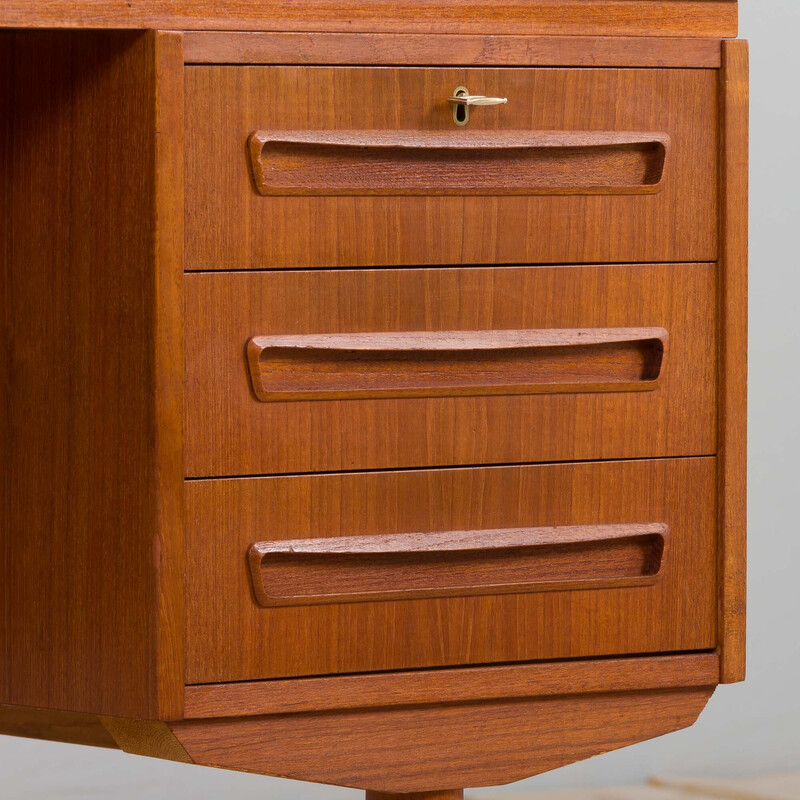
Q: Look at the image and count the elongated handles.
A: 3